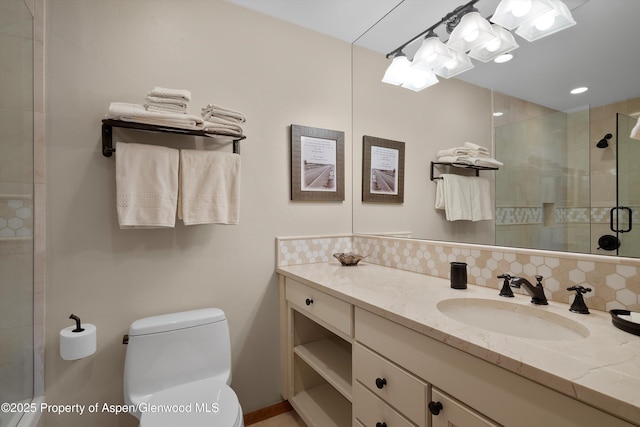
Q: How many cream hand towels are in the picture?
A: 2